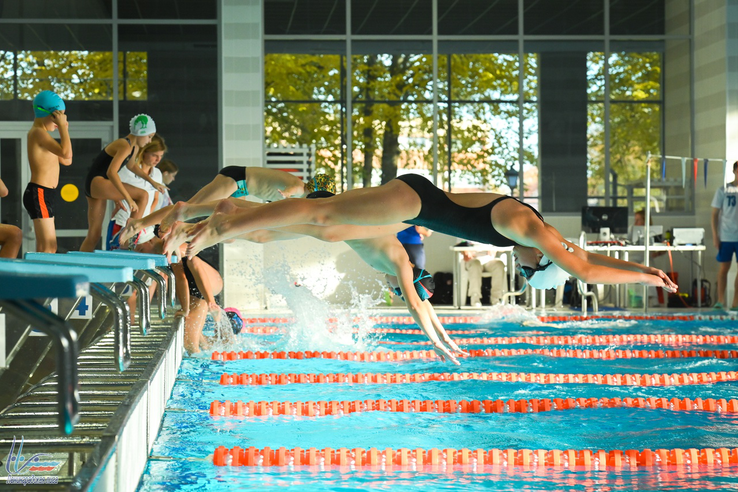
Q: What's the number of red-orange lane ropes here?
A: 7